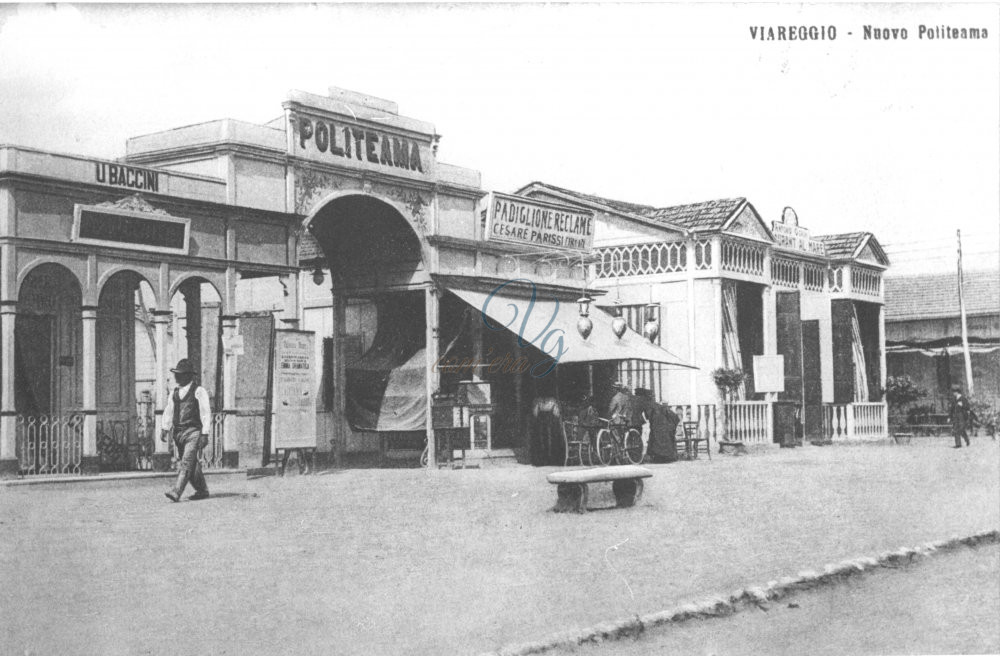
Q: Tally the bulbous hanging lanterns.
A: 3